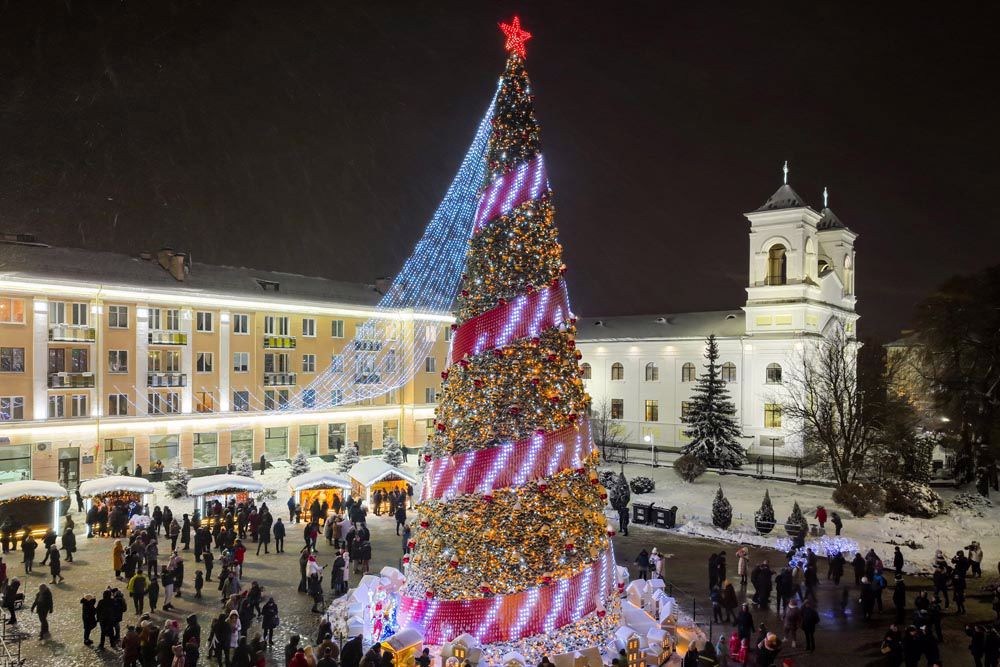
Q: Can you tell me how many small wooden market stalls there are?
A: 5